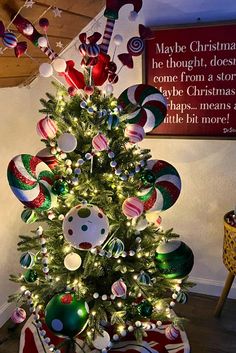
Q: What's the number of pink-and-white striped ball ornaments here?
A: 7